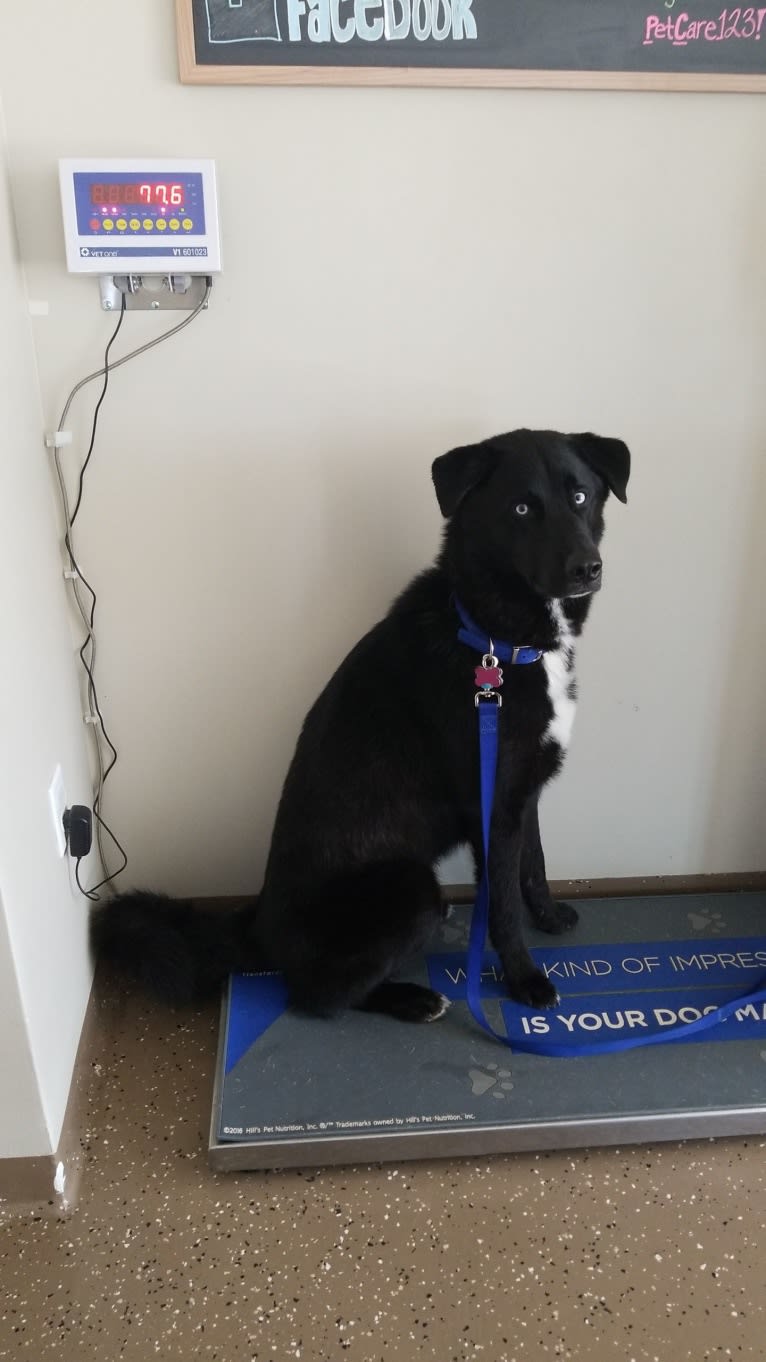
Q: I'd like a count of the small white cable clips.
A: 3